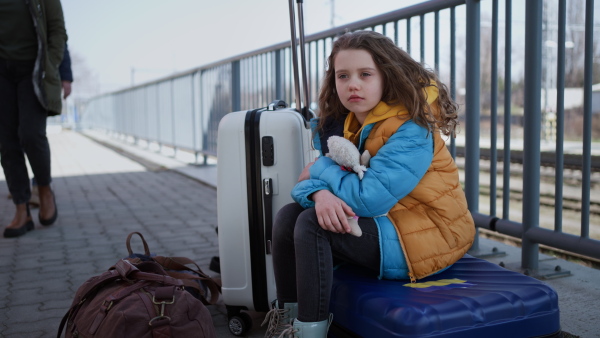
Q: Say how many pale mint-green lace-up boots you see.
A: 2